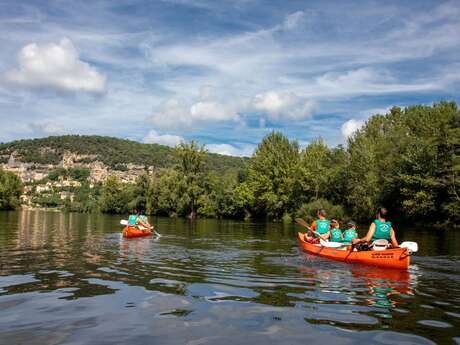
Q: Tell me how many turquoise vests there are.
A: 6